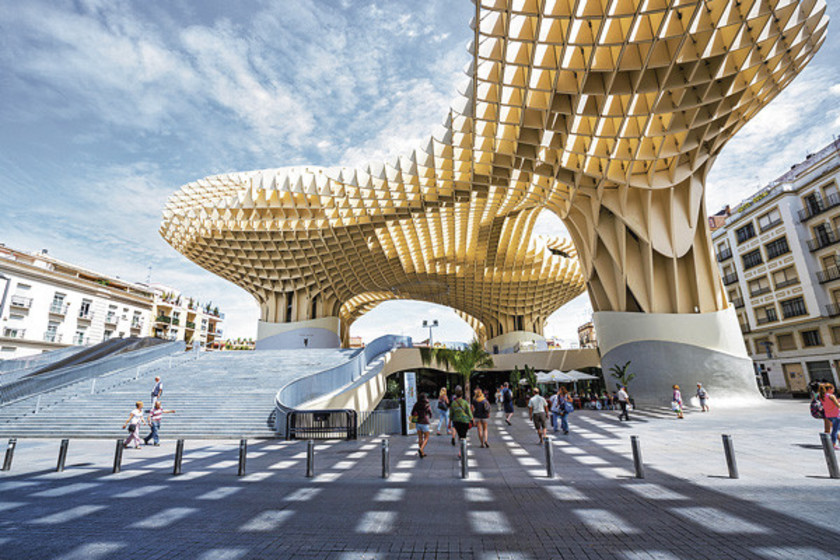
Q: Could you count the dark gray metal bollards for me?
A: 12